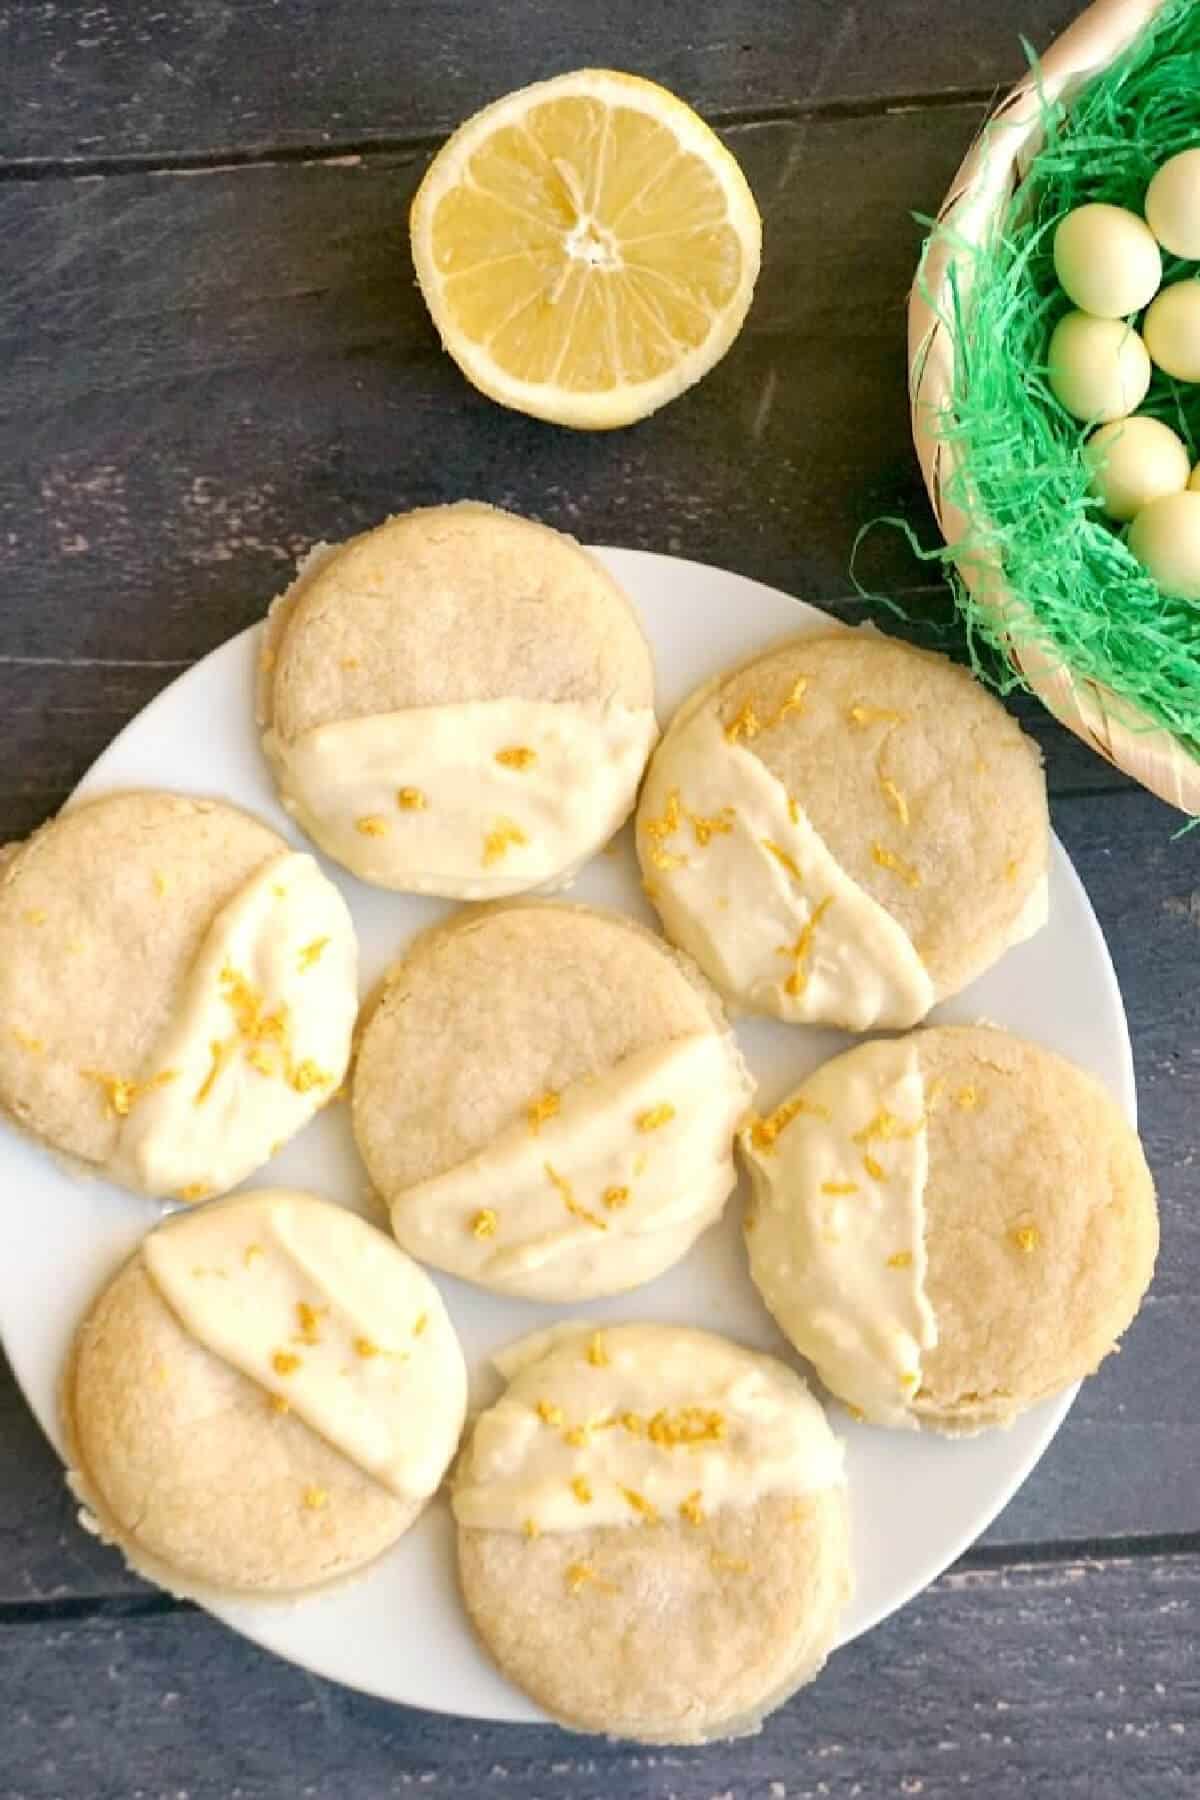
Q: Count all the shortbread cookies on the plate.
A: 7